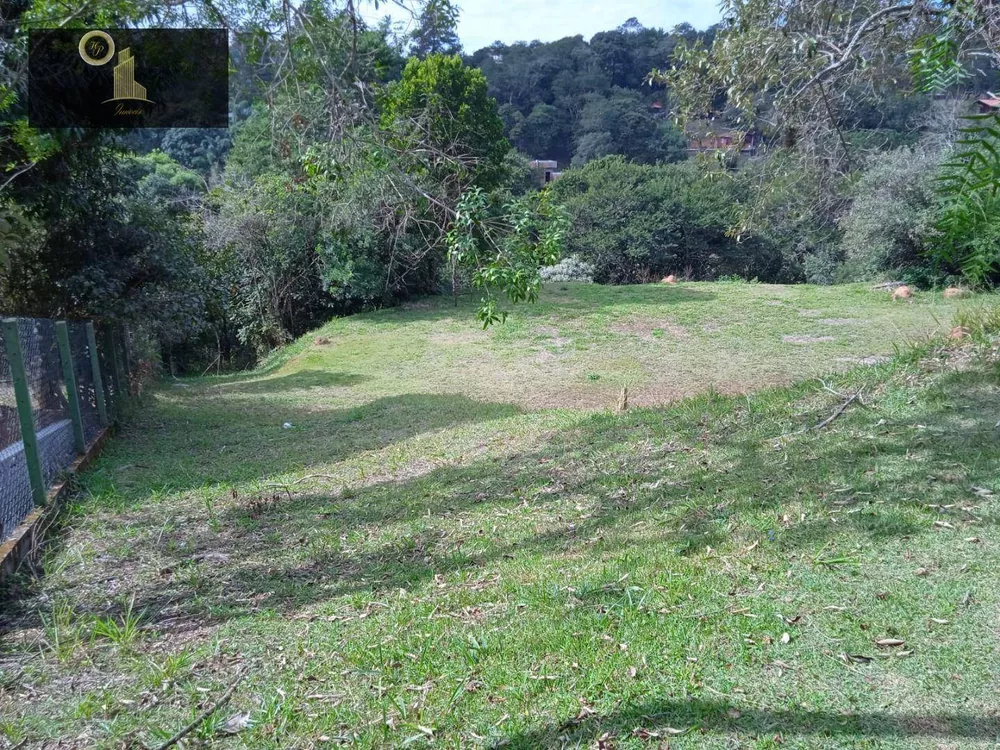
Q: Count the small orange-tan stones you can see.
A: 4